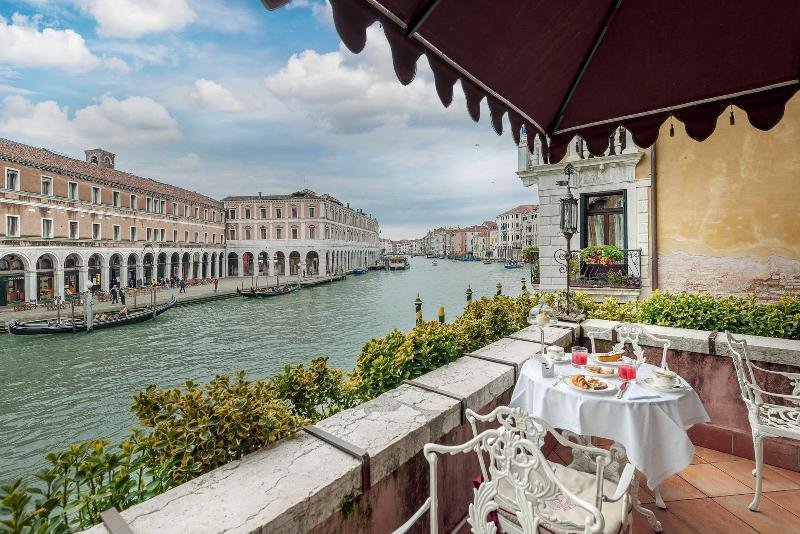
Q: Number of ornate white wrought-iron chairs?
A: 4